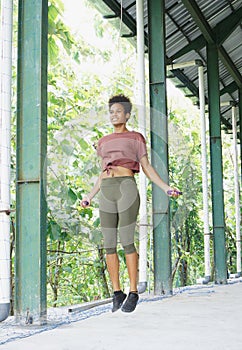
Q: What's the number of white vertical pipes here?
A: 4